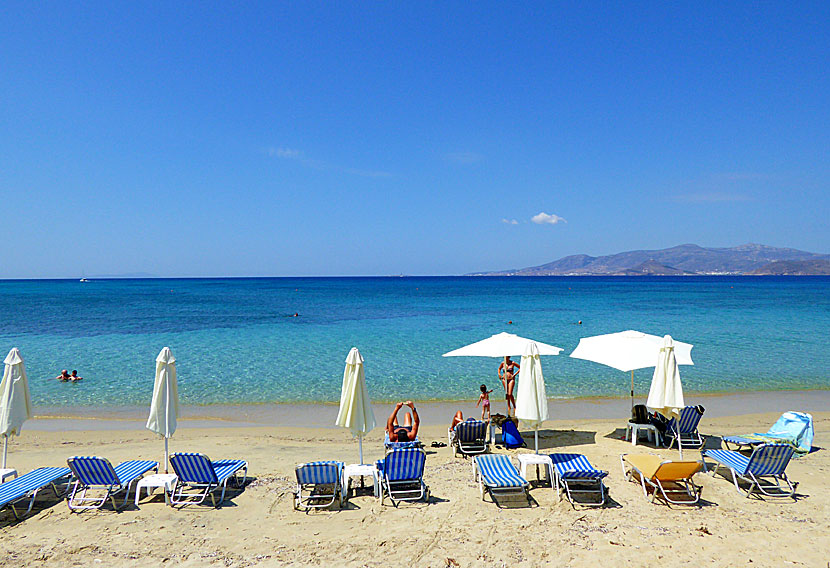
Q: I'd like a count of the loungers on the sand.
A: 13